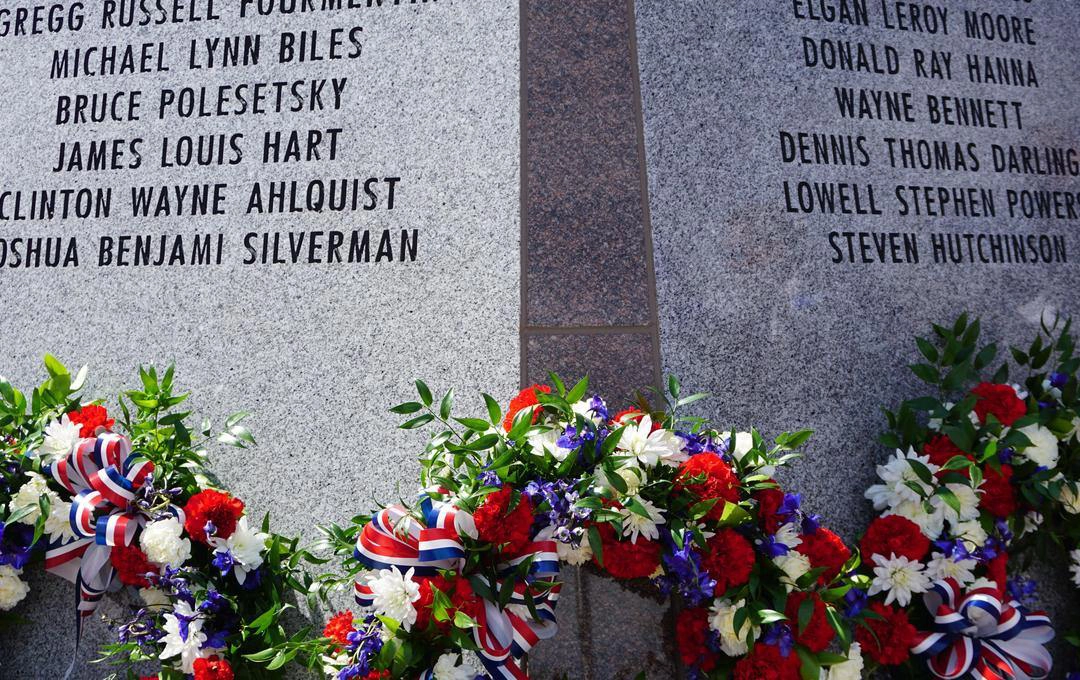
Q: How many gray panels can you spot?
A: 2